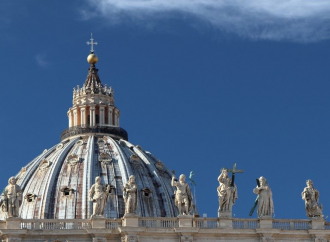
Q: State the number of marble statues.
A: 7